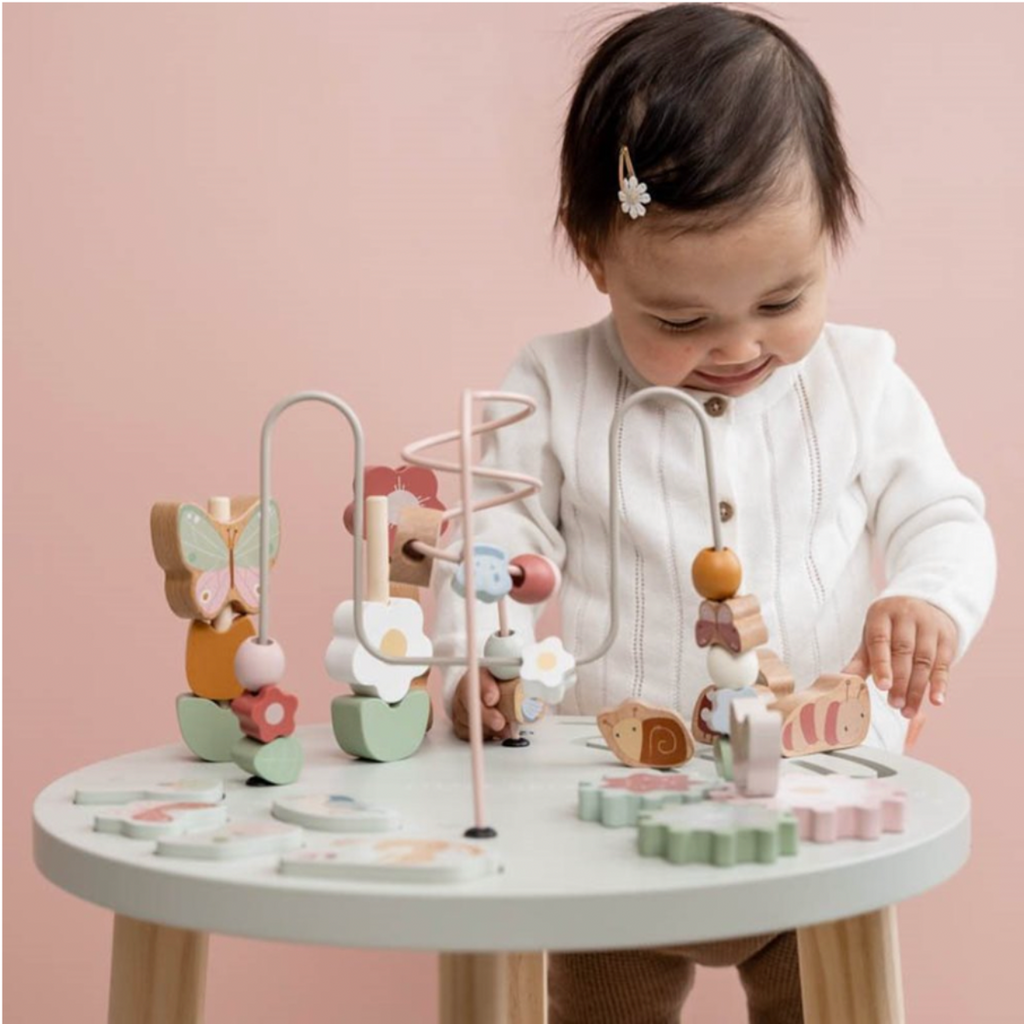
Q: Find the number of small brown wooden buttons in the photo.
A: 2